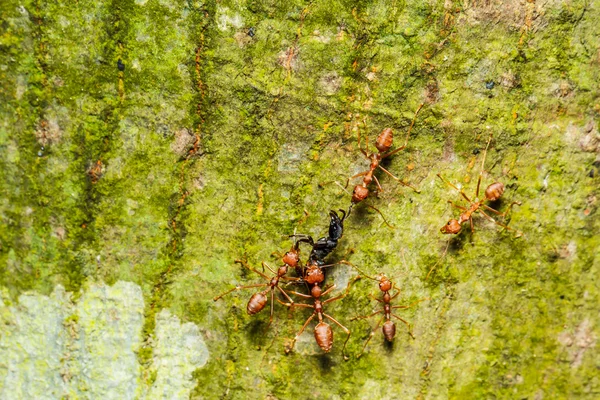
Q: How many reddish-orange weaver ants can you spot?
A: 5